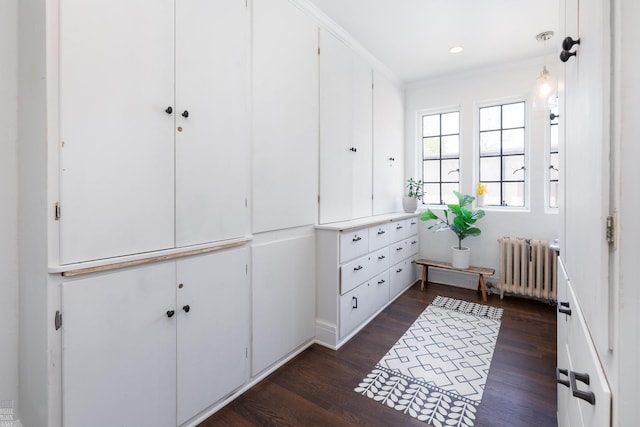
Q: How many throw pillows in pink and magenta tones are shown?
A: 0